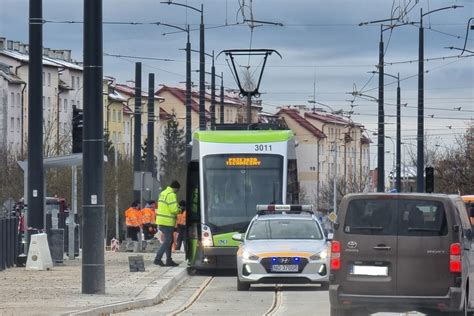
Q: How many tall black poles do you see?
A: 11